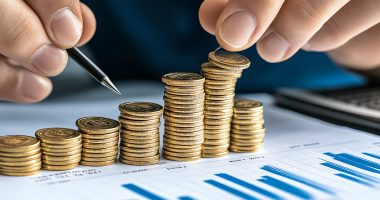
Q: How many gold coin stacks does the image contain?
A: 7